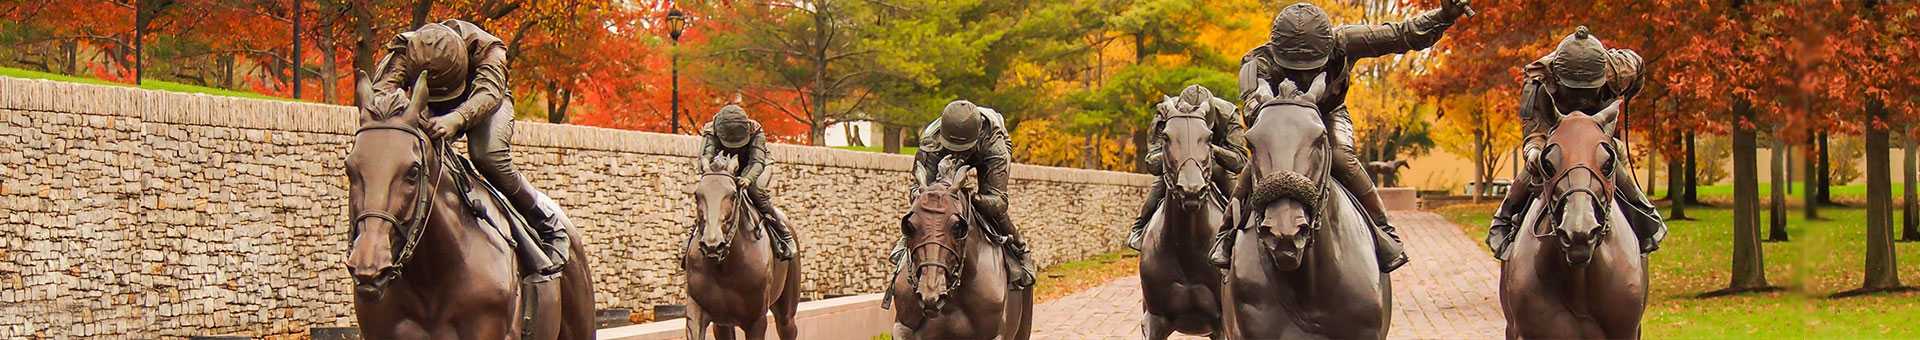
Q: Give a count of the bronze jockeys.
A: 6